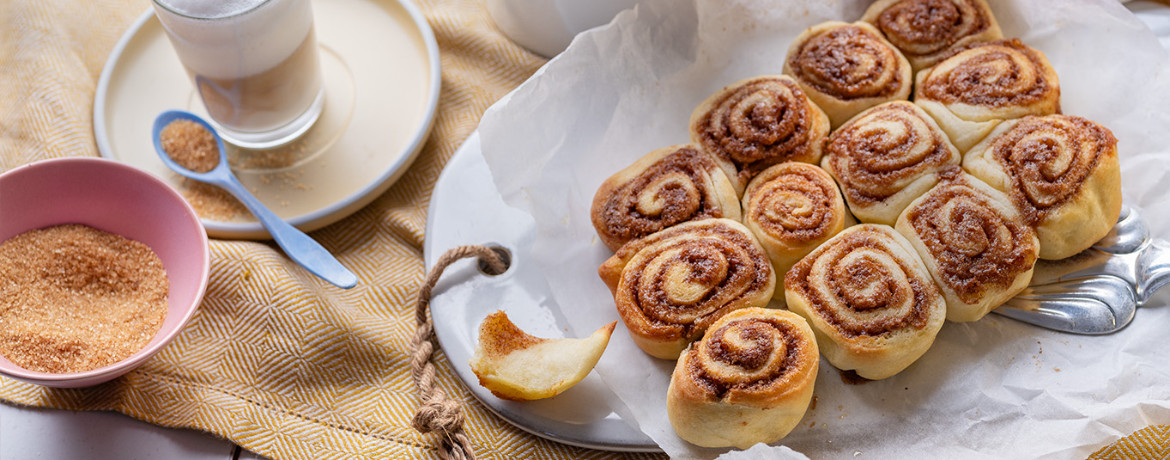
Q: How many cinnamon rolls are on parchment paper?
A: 12